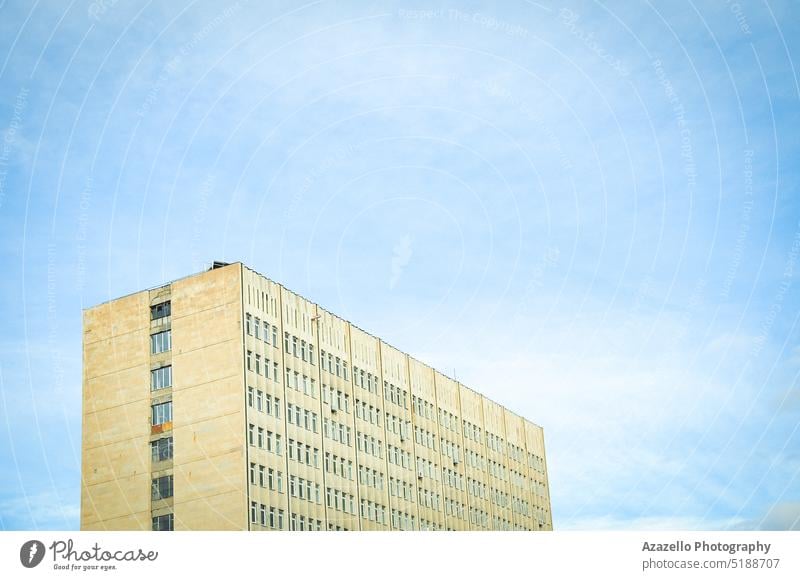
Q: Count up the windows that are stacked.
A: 7